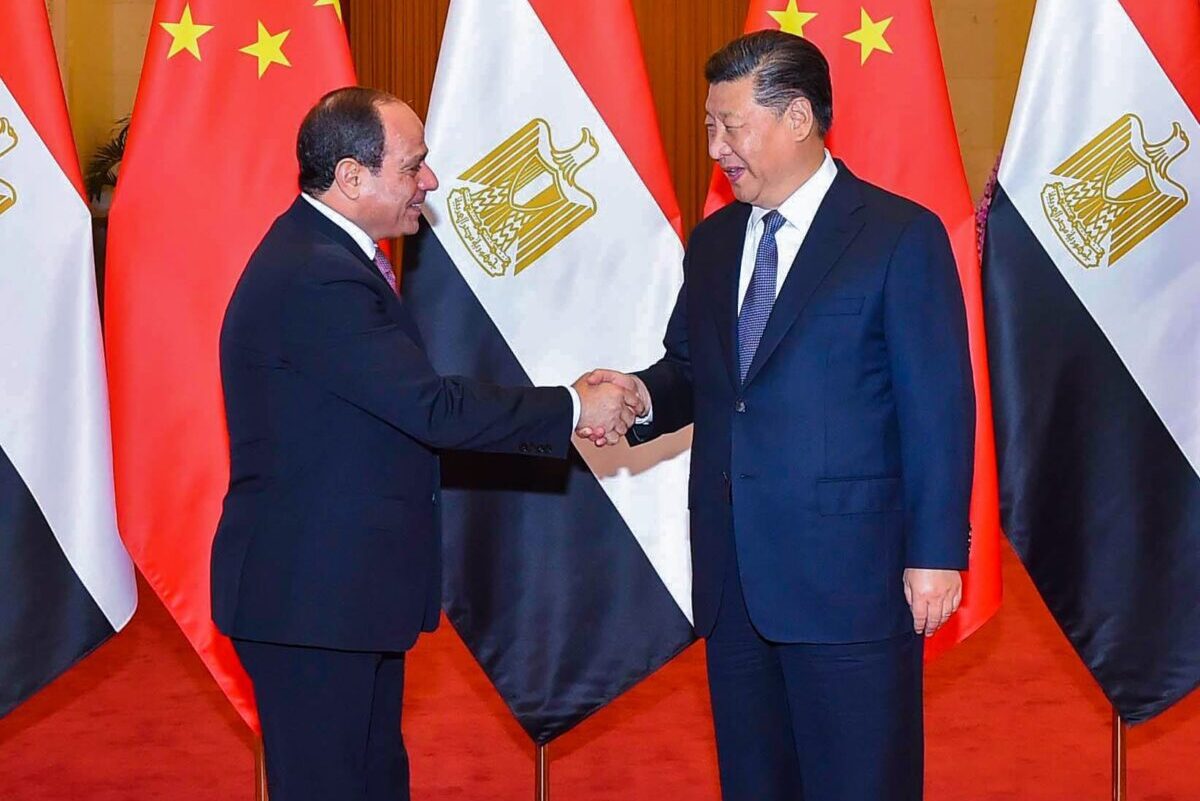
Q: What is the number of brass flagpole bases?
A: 3